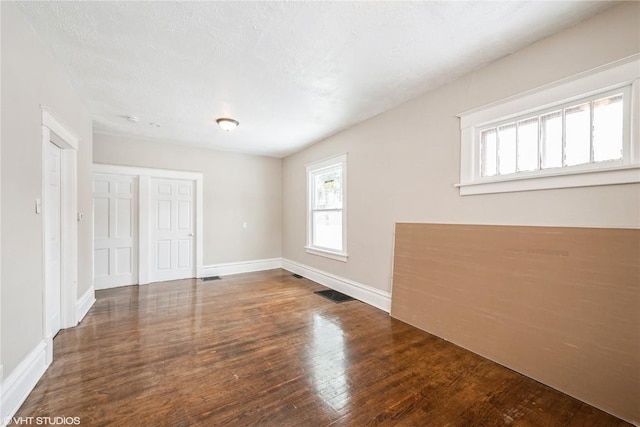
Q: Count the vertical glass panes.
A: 6